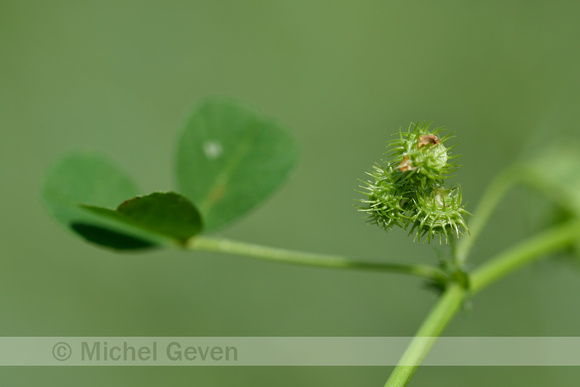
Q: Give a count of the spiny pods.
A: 3